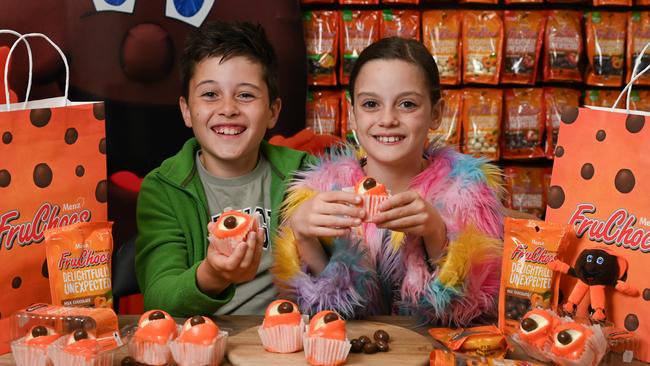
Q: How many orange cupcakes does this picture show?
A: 10